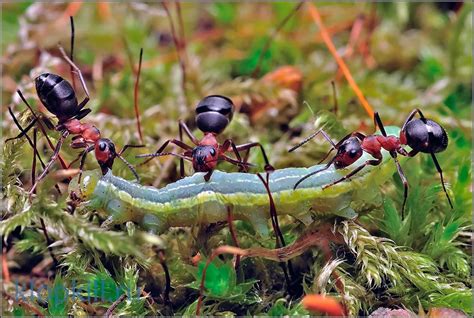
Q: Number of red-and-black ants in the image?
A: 3